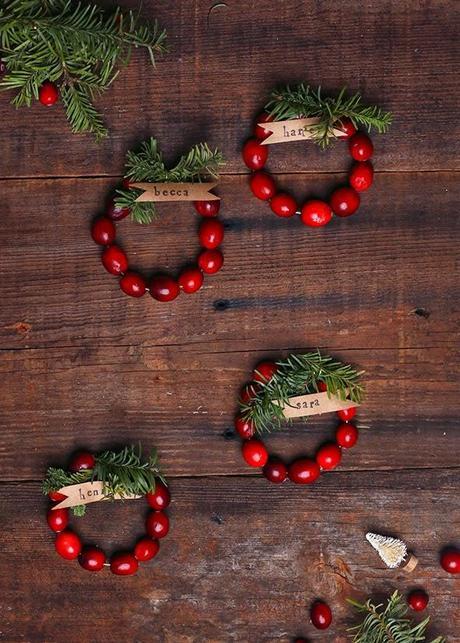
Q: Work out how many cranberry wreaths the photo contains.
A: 4